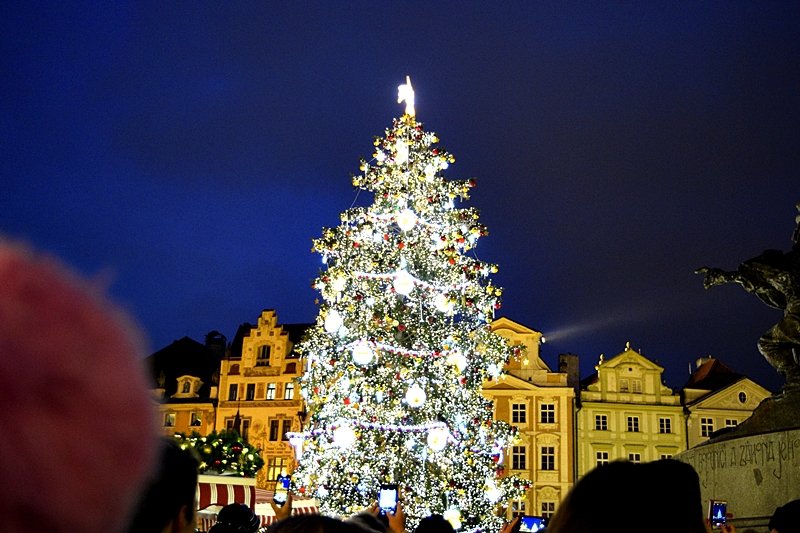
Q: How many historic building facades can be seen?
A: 5